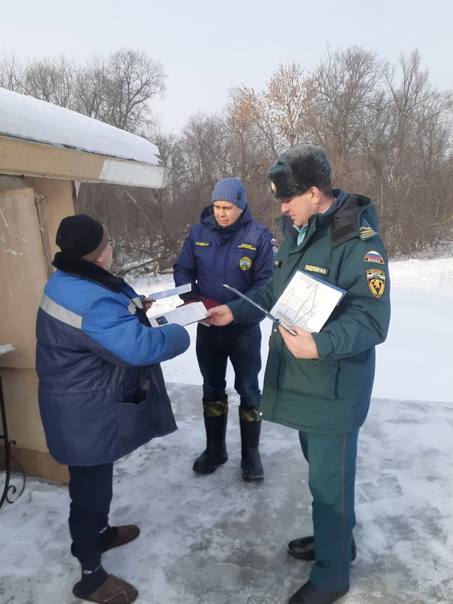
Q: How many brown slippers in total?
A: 2